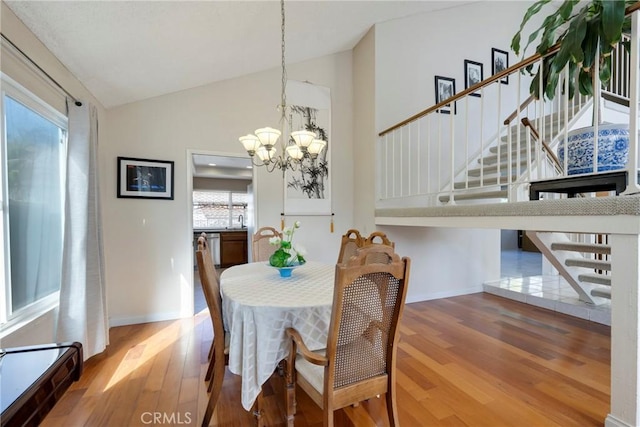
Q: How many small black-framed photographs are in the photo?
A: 3